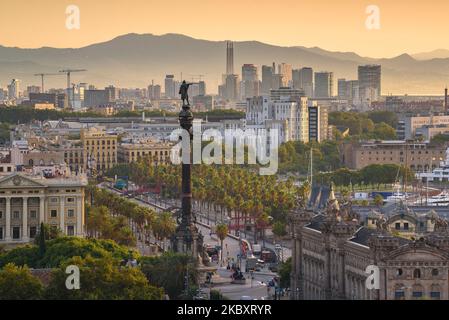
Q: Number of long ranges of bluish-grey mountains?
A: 1